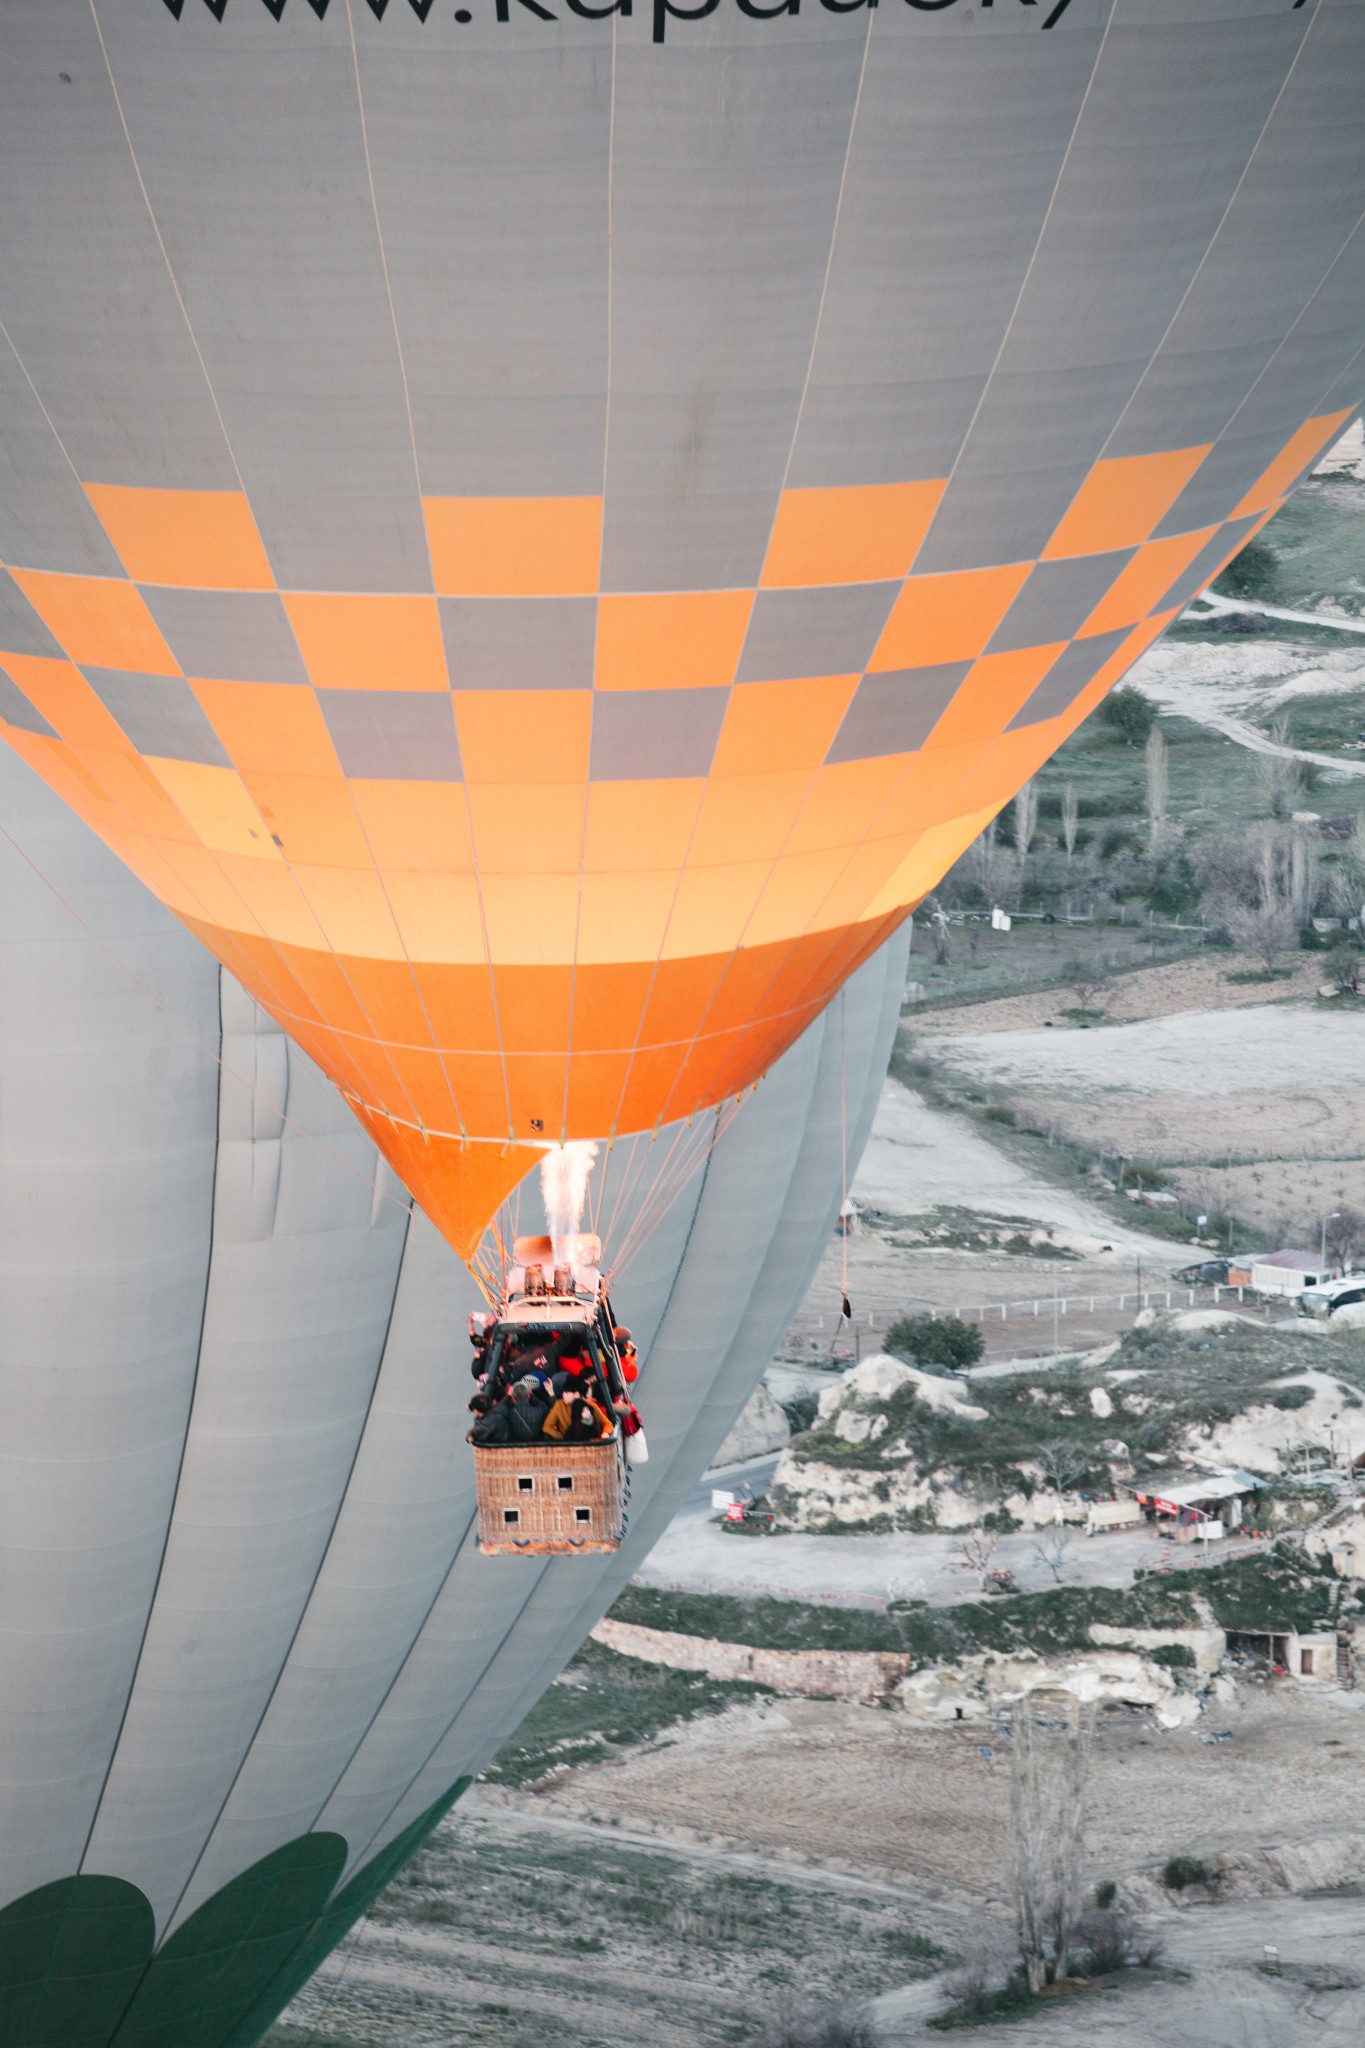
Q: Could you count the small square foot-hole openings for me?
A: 4